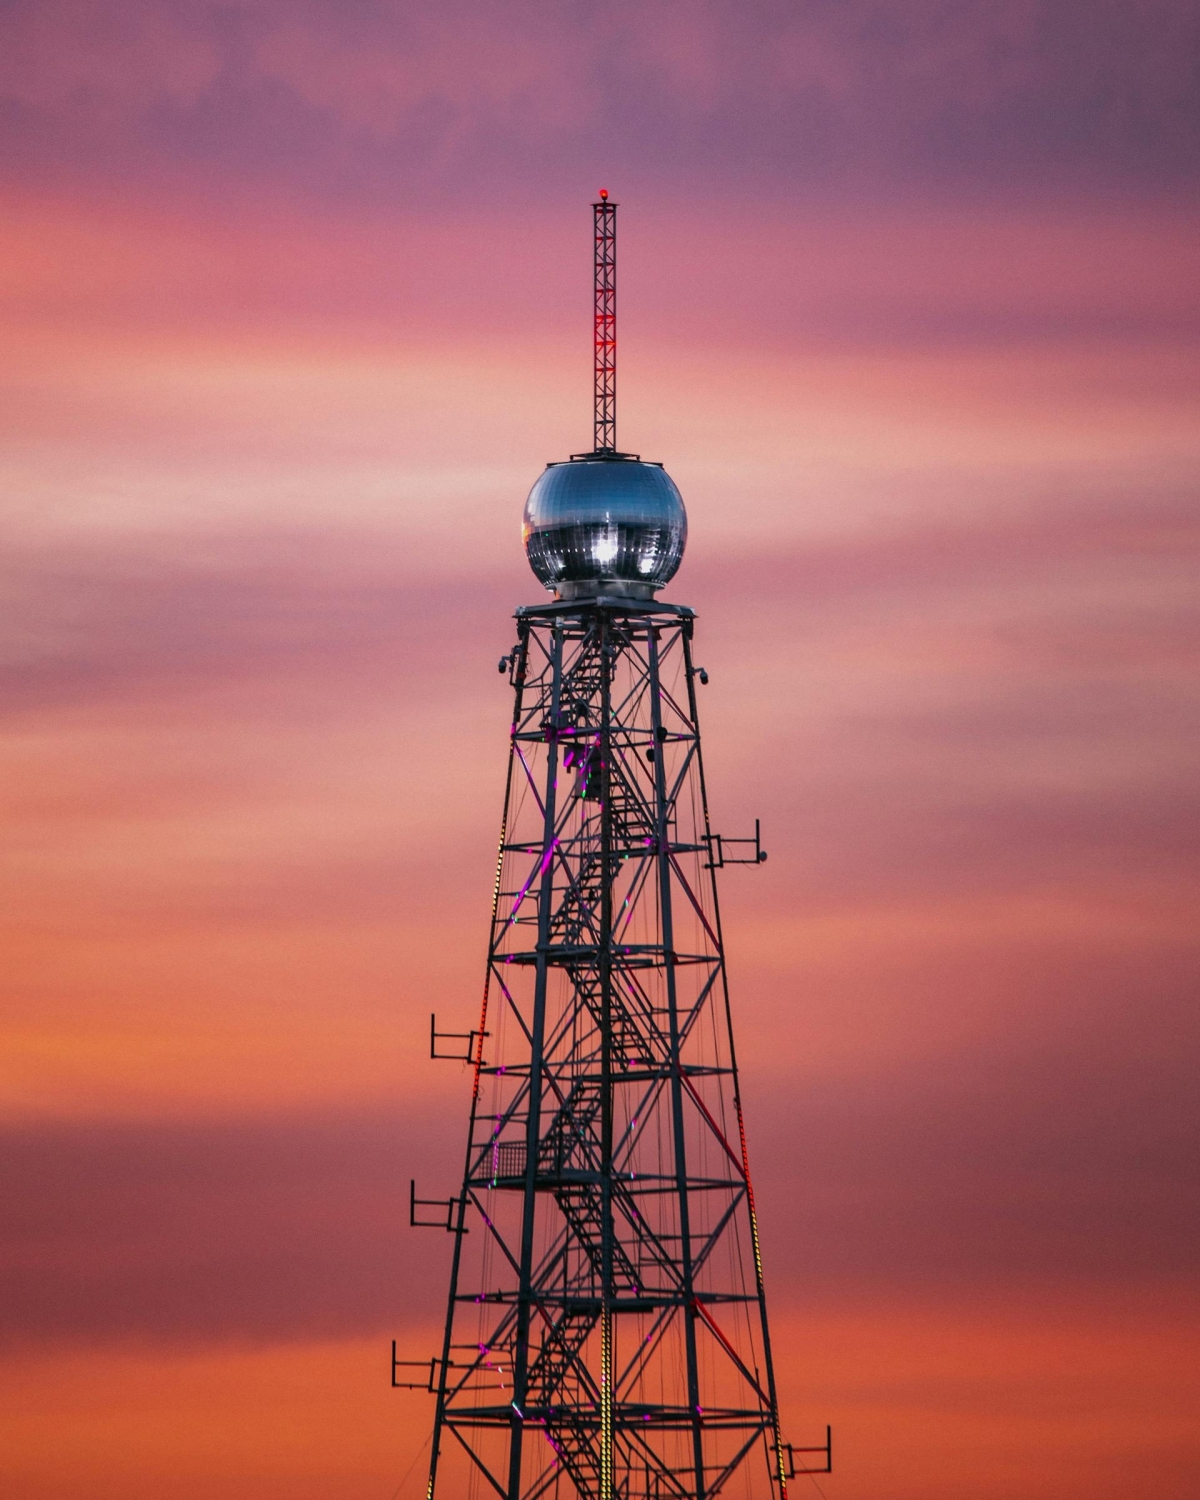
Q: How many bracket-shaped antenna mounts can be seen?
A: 5